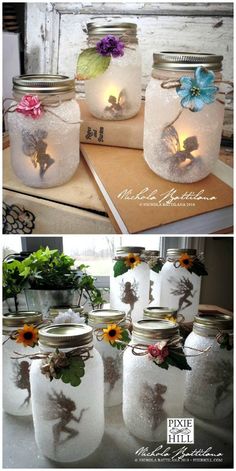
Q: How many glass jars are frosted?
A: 13